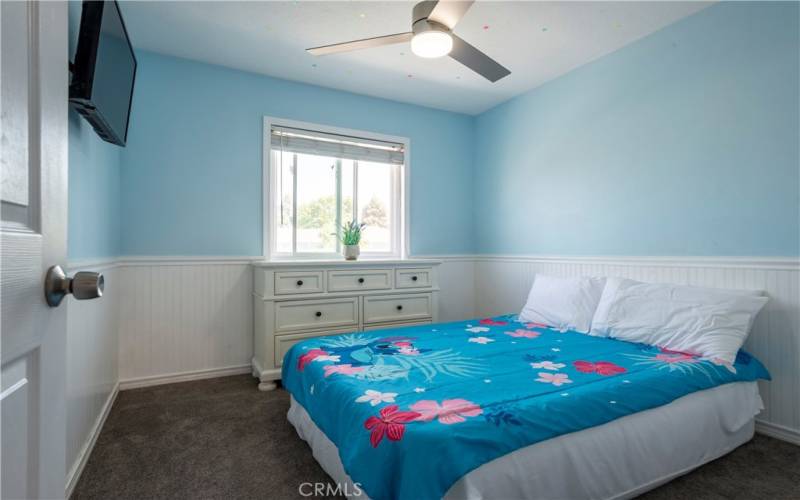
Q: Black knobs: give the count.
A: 5